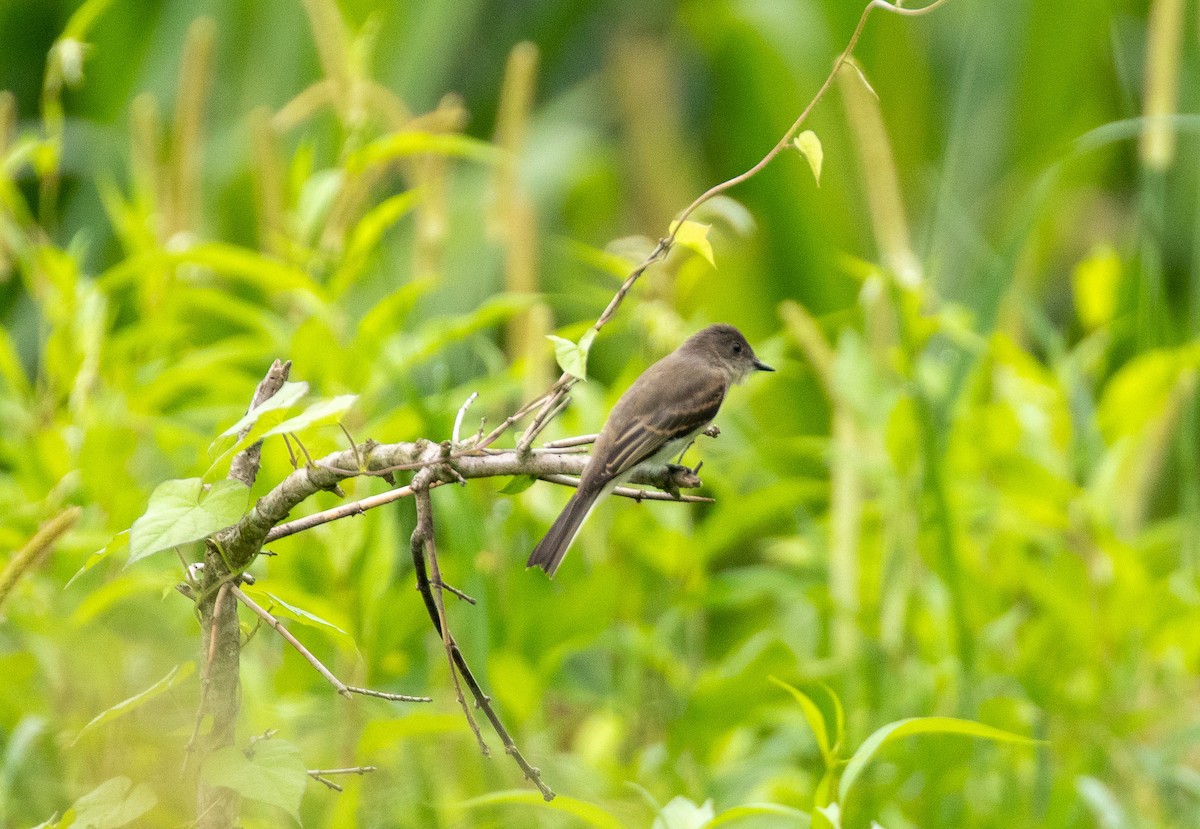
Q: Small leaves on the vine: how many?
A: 3